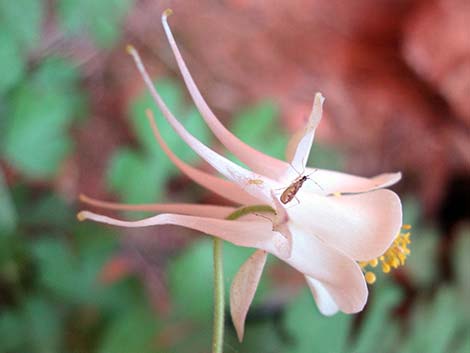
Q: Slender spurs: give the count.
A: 5